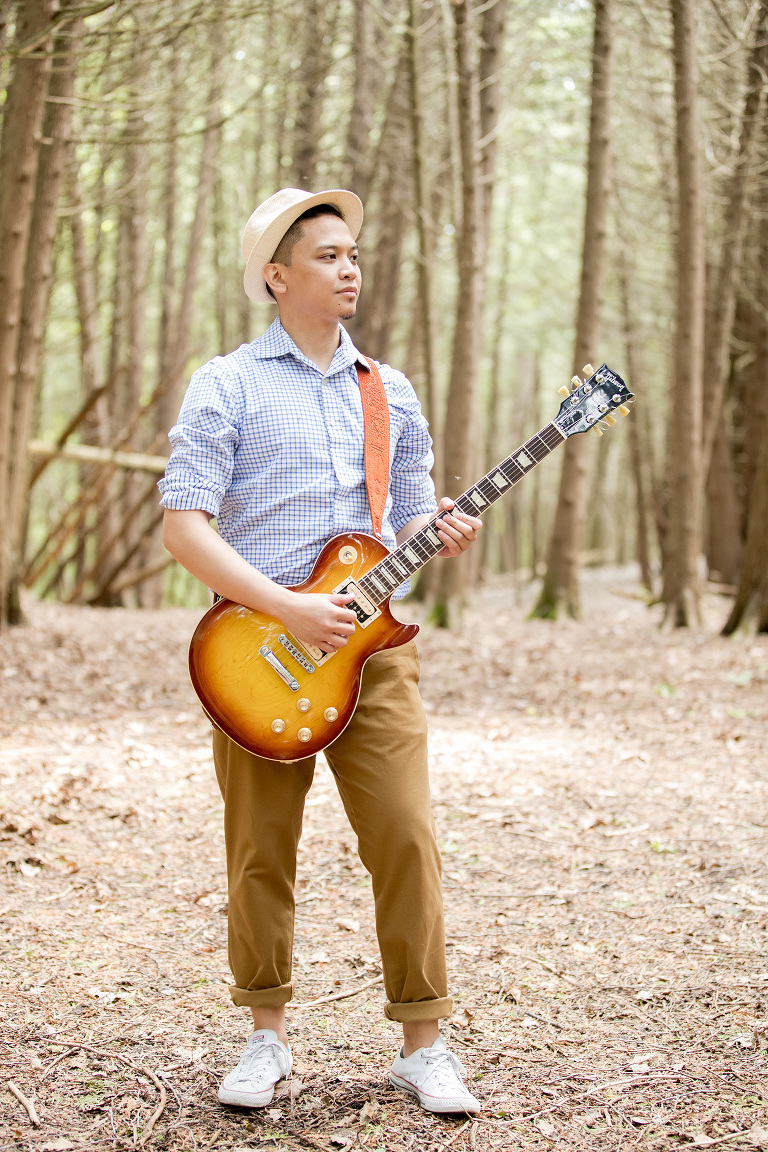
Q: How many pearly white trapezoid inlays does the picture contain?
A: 9